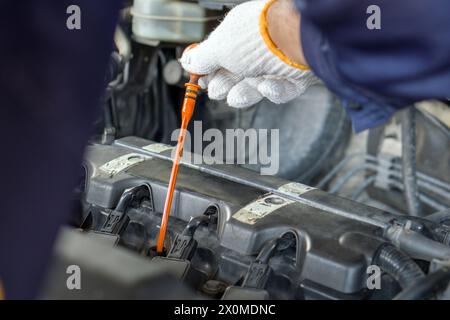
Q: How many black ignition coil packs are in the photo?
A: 3